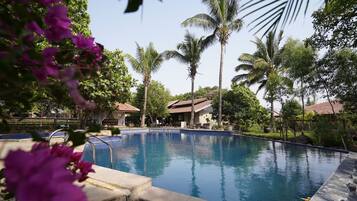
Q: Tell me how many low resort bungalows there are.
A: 3